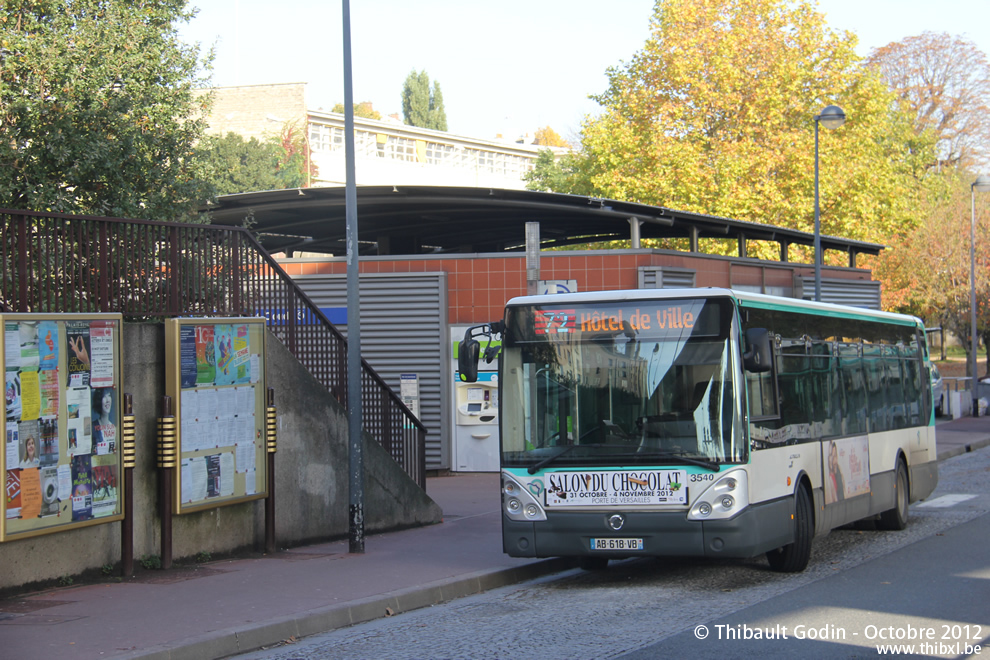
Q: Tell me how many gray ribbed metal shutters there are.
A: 3